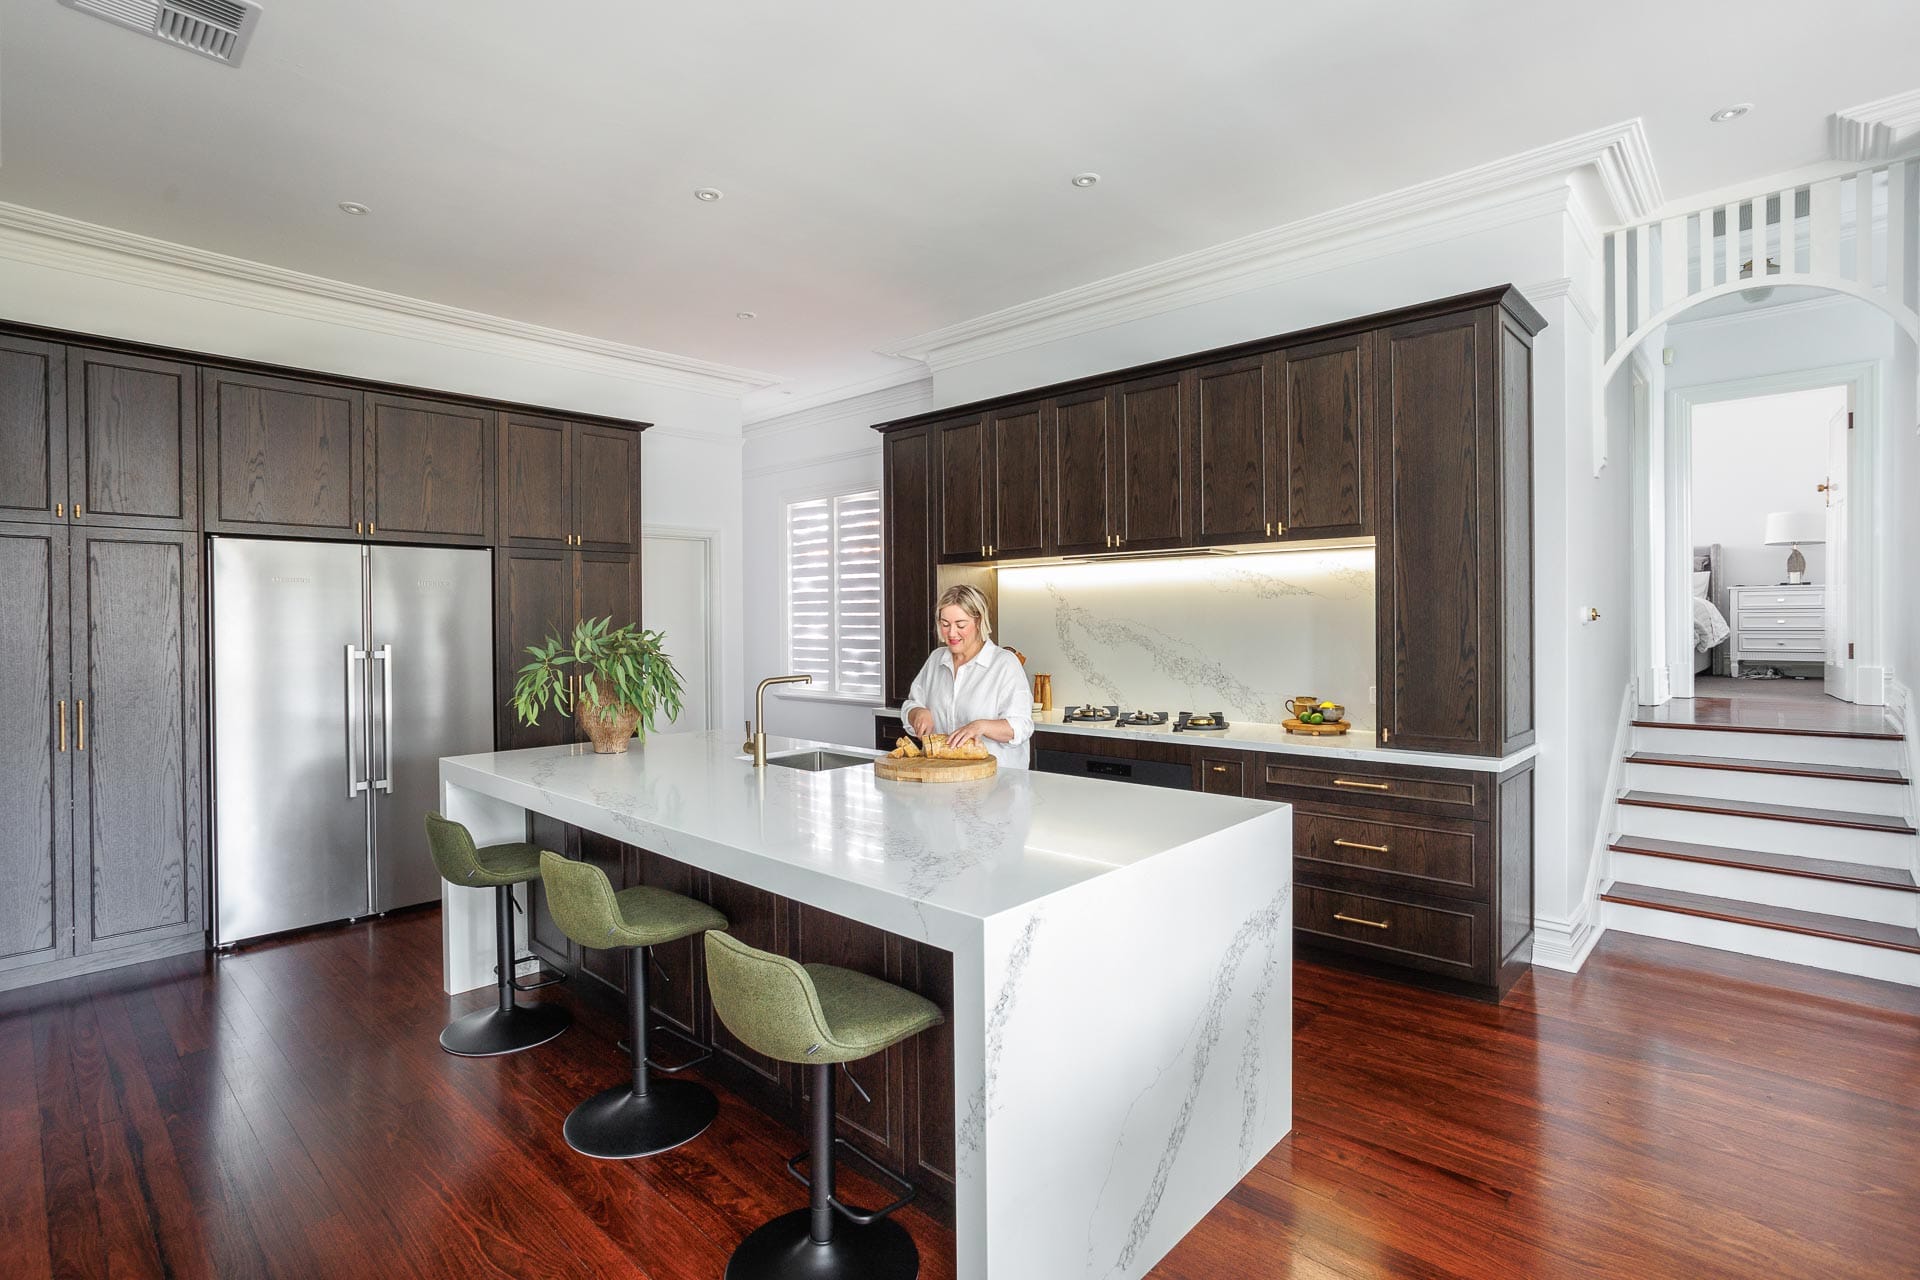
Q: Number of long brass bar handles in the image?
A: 7